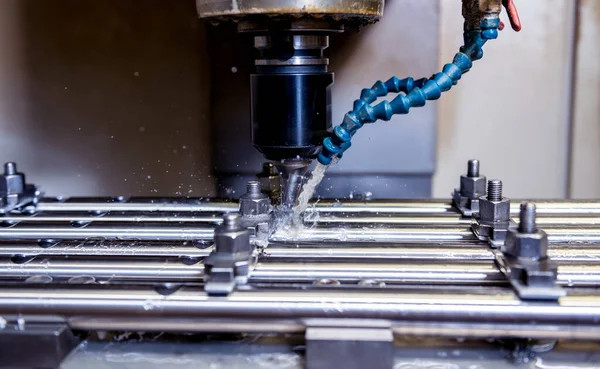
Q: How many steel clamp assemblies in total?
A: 7